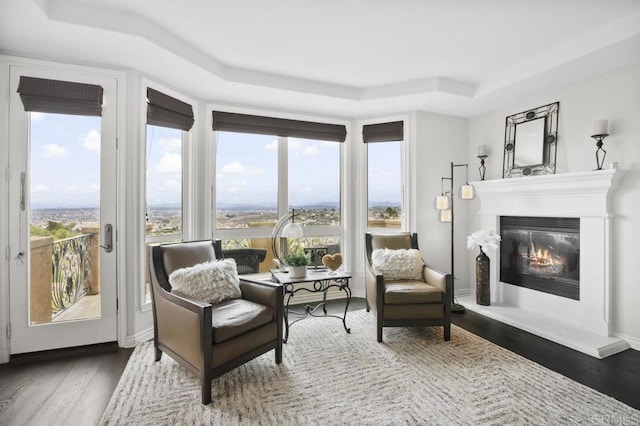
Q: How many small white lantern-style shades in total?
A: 3